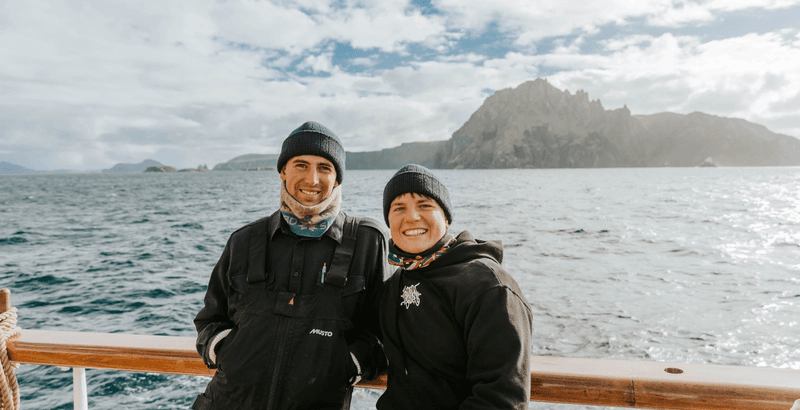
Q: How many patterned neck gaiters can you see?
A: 2